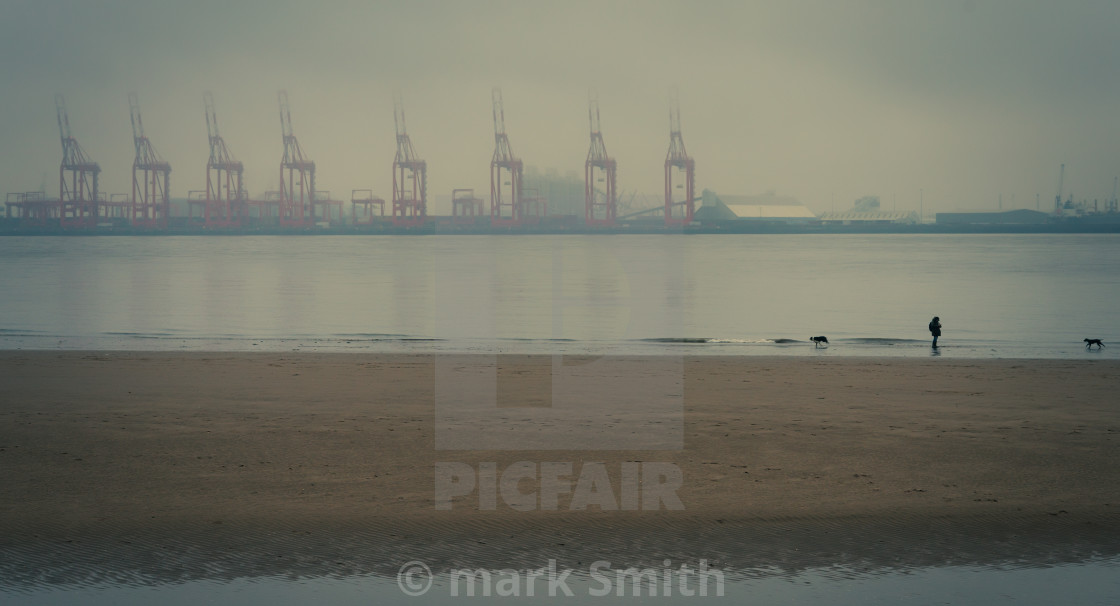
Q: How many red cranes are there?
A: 8